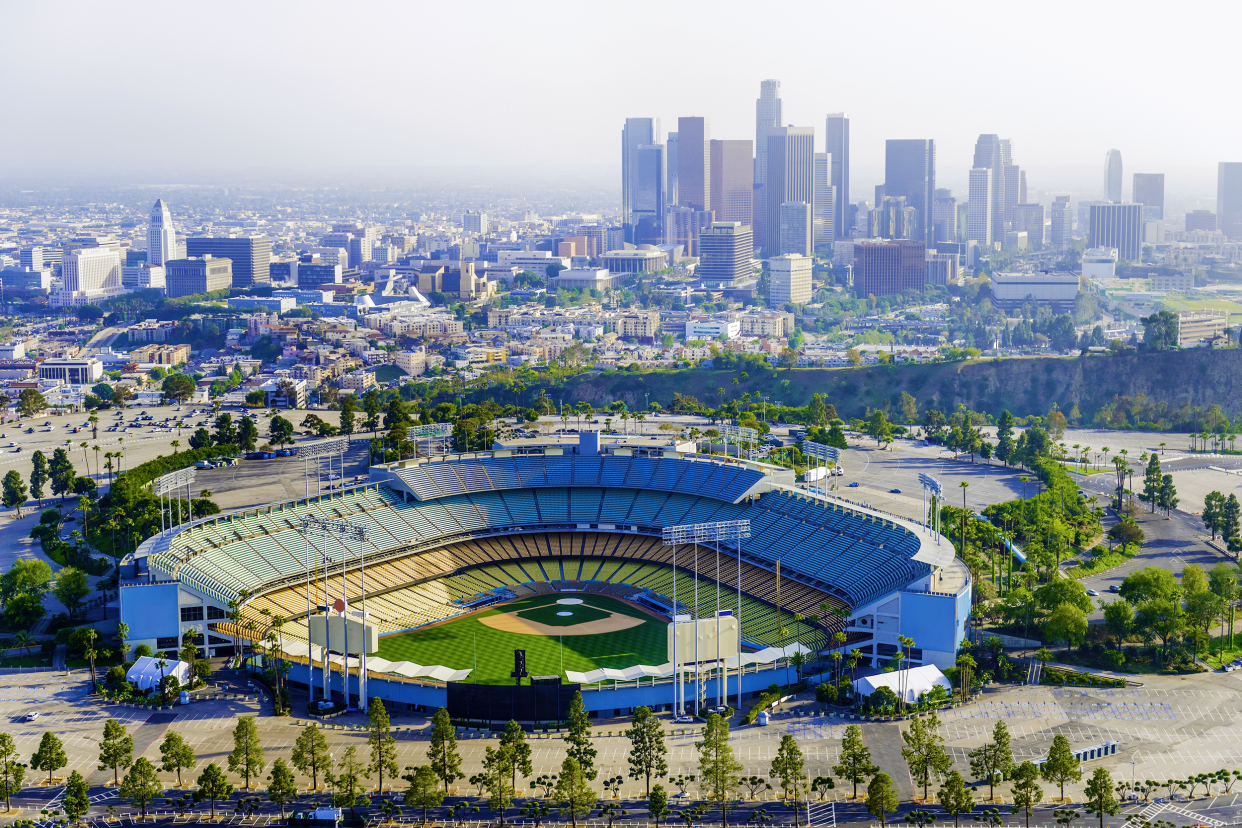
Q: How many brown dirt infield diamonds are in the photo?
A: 1